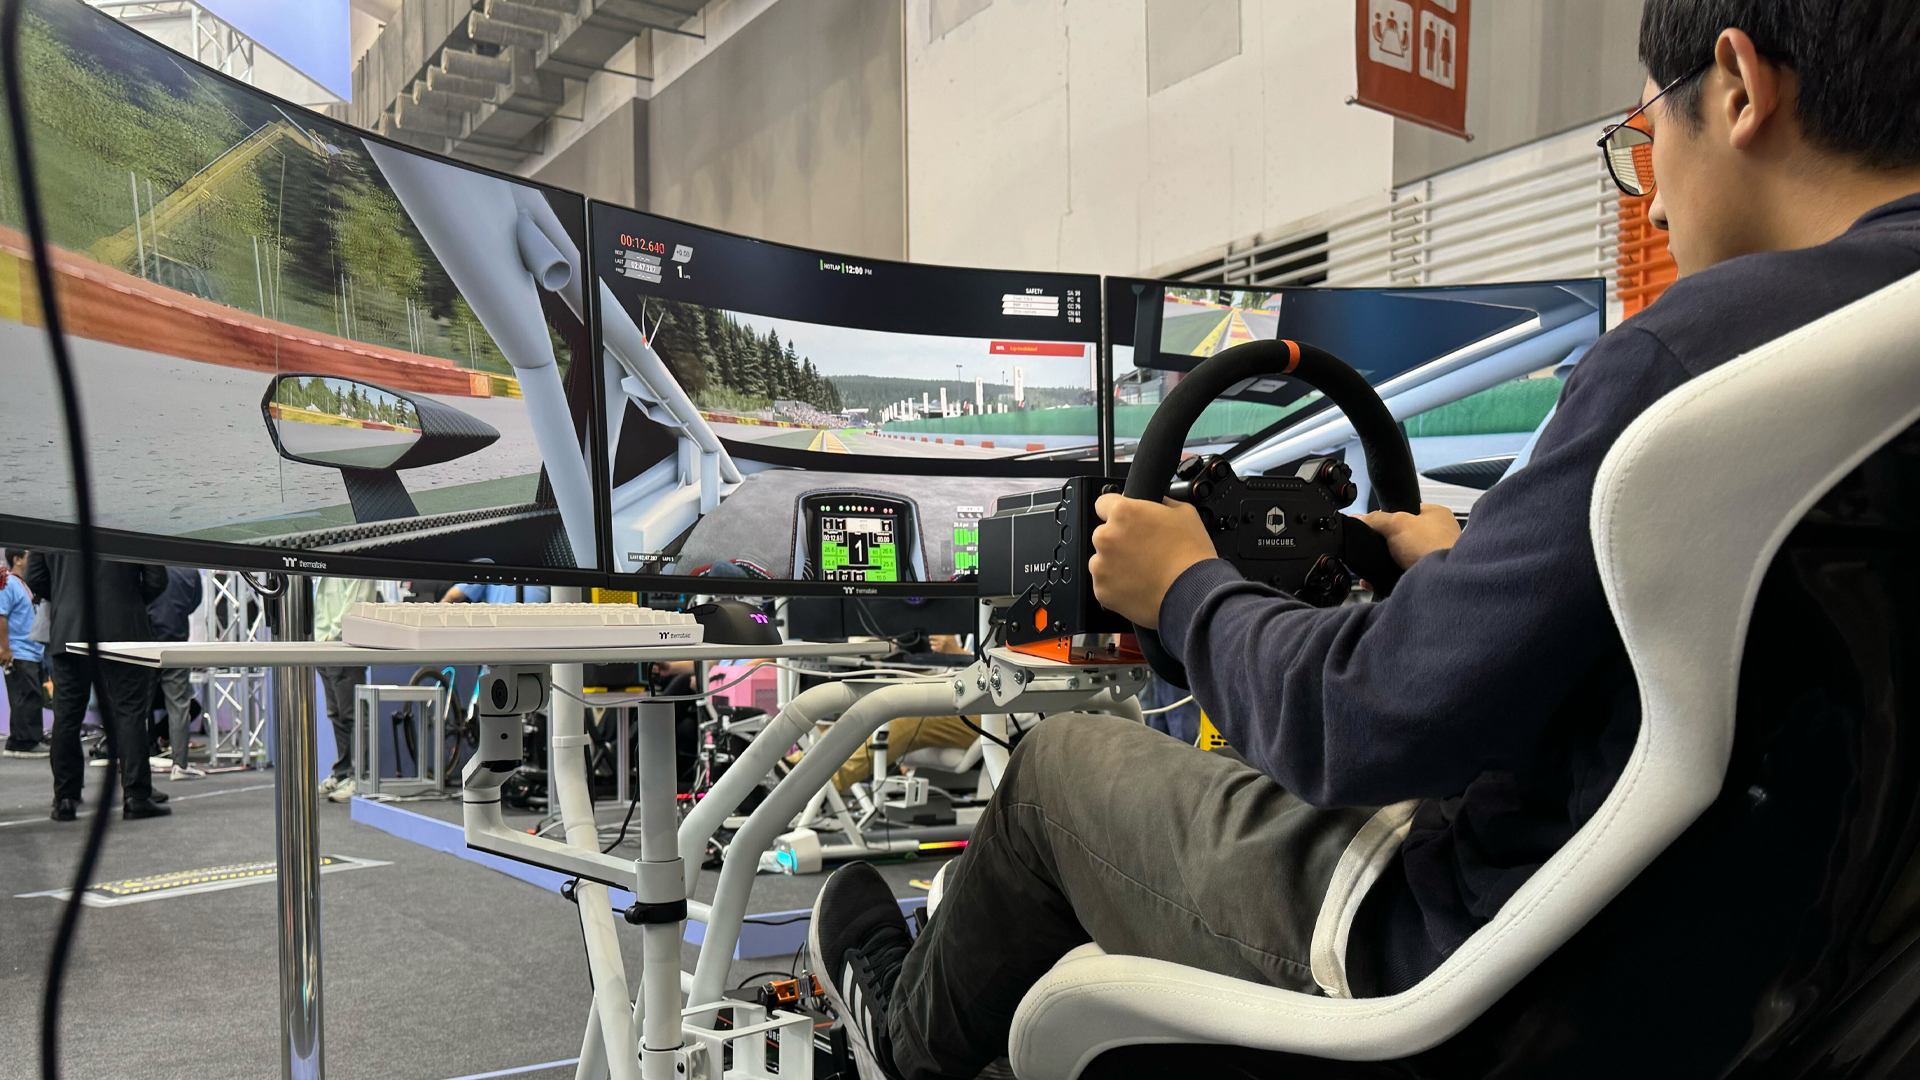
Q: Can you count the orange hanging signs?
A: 1